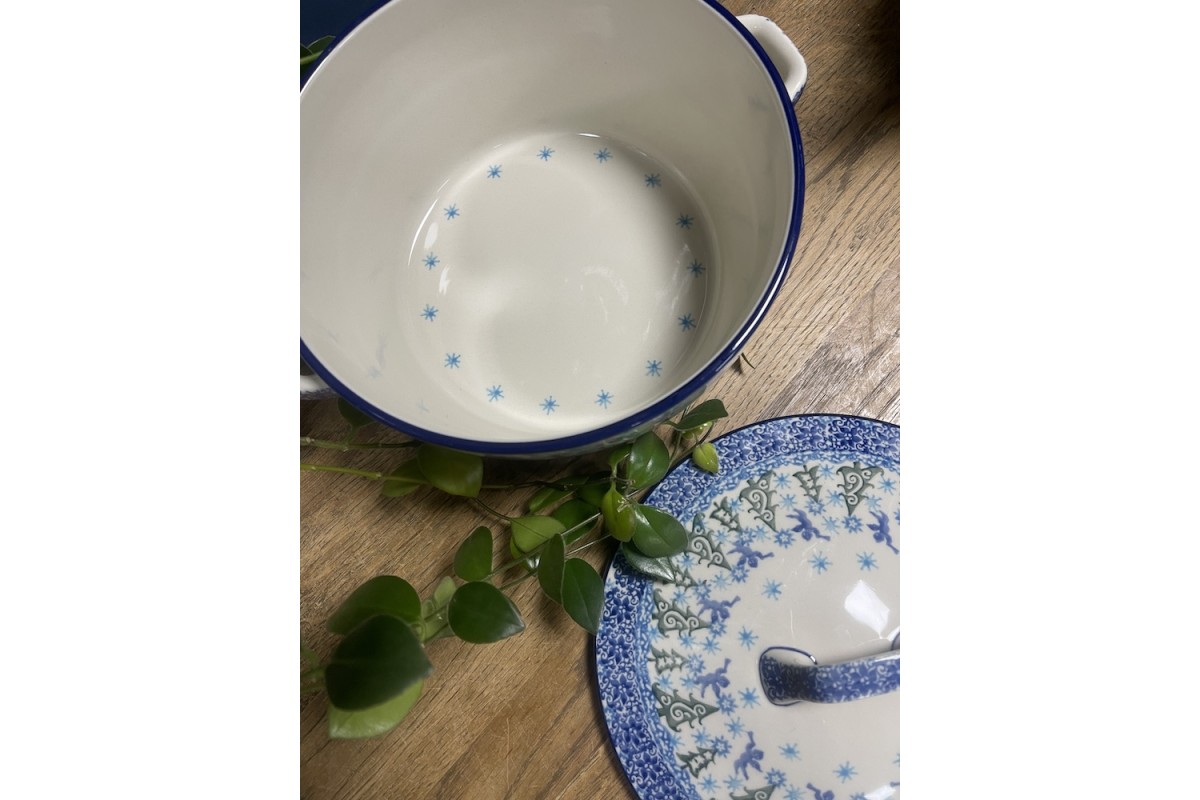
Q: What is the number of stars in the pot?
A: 15